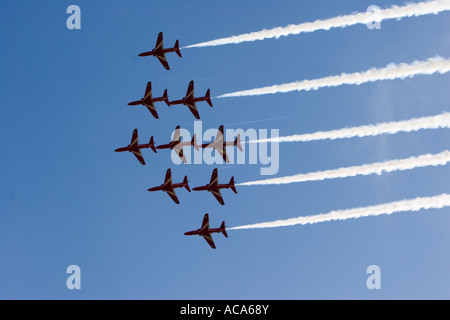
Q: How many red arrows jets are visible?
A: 9